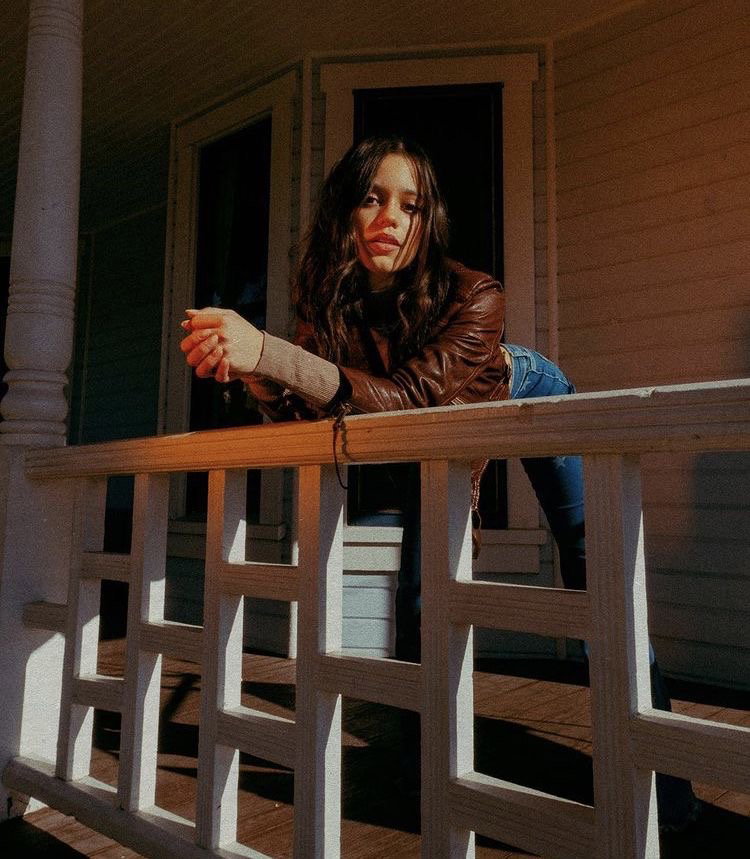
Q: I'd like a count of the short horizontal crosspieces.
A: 10